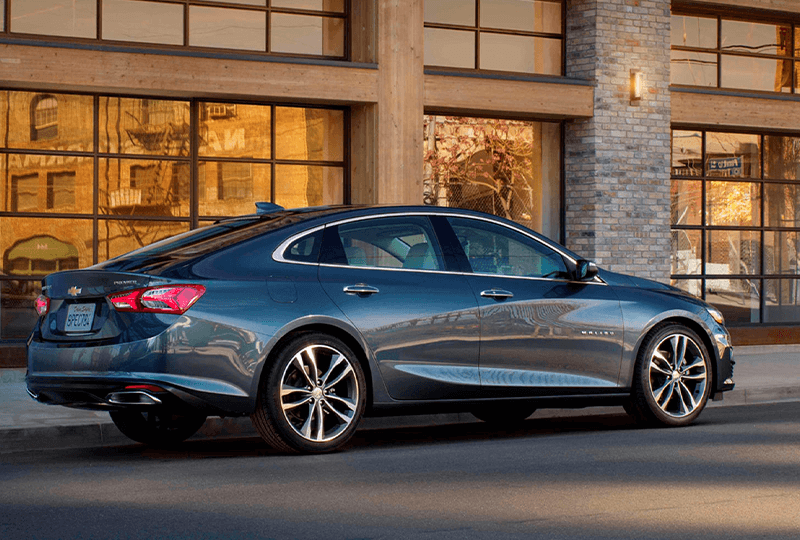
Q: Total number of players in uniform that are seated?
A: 0